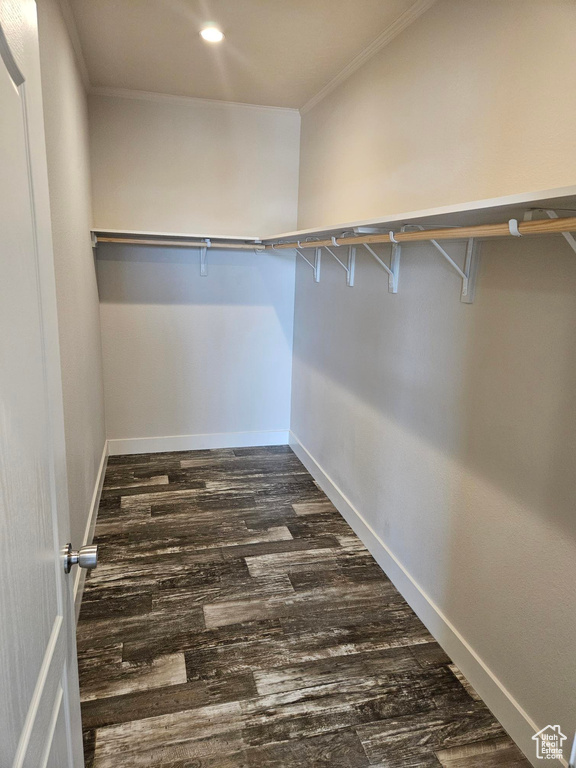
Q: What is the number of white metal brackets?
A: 6